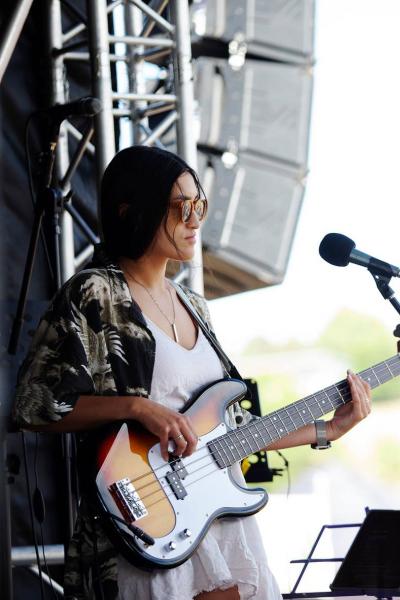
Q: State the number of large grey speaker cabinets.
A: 3